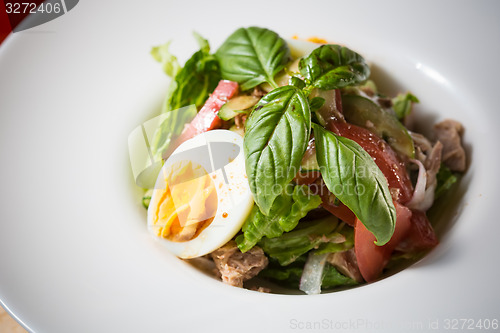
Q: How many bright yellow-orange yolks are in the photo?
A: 1